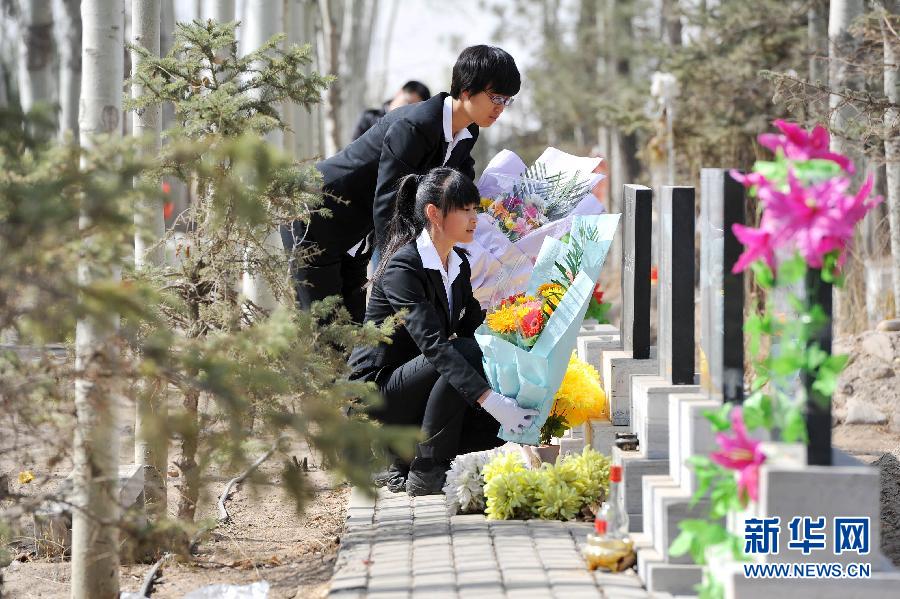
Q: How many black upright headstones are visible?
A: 4